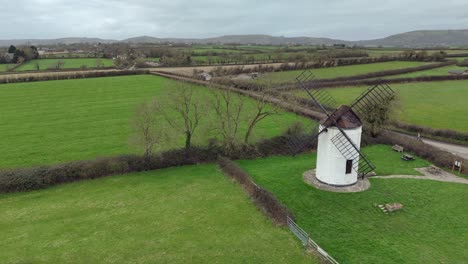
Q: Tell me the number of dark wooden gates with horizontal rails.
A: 0